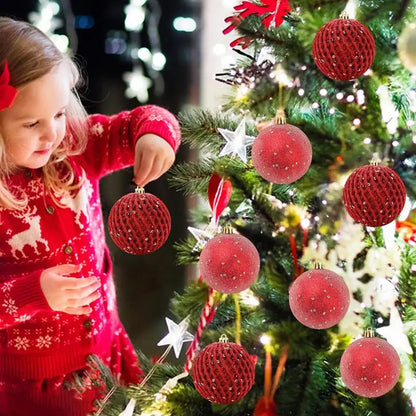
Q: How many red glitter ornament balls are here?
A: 8